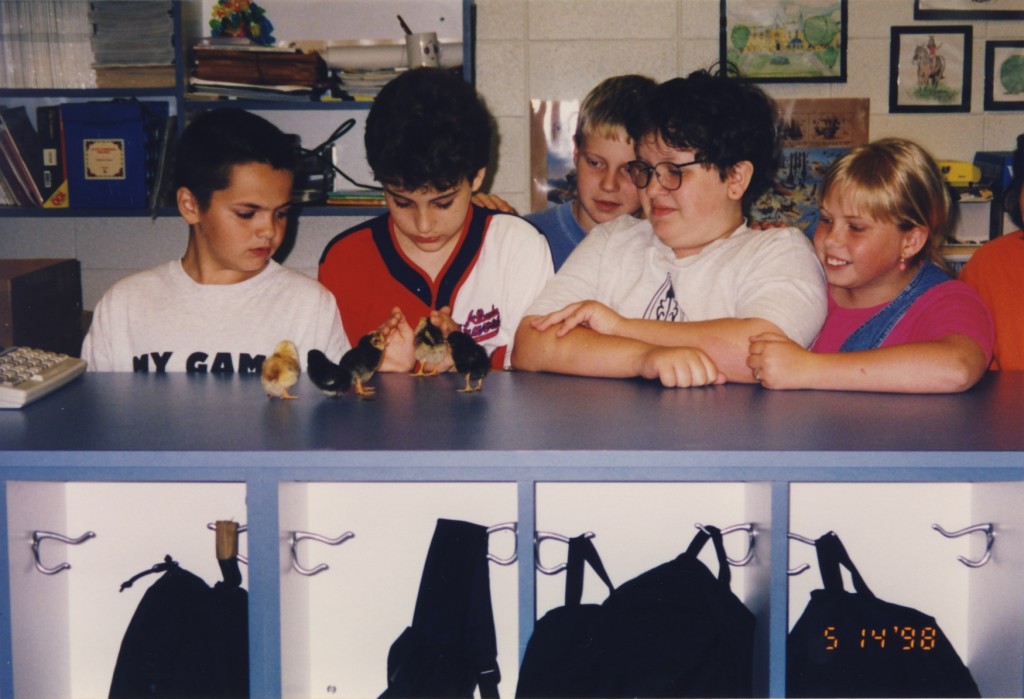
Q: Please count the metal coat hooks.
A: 8